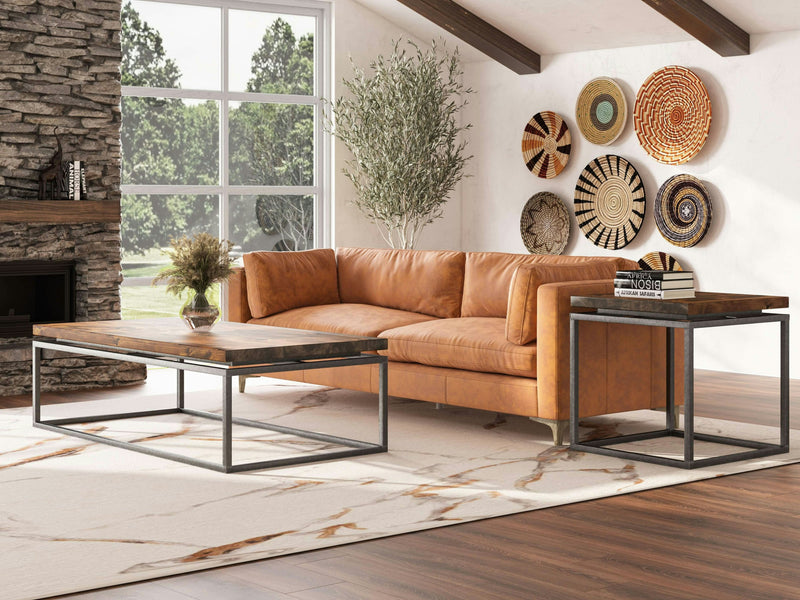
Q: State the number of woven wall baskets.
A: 7